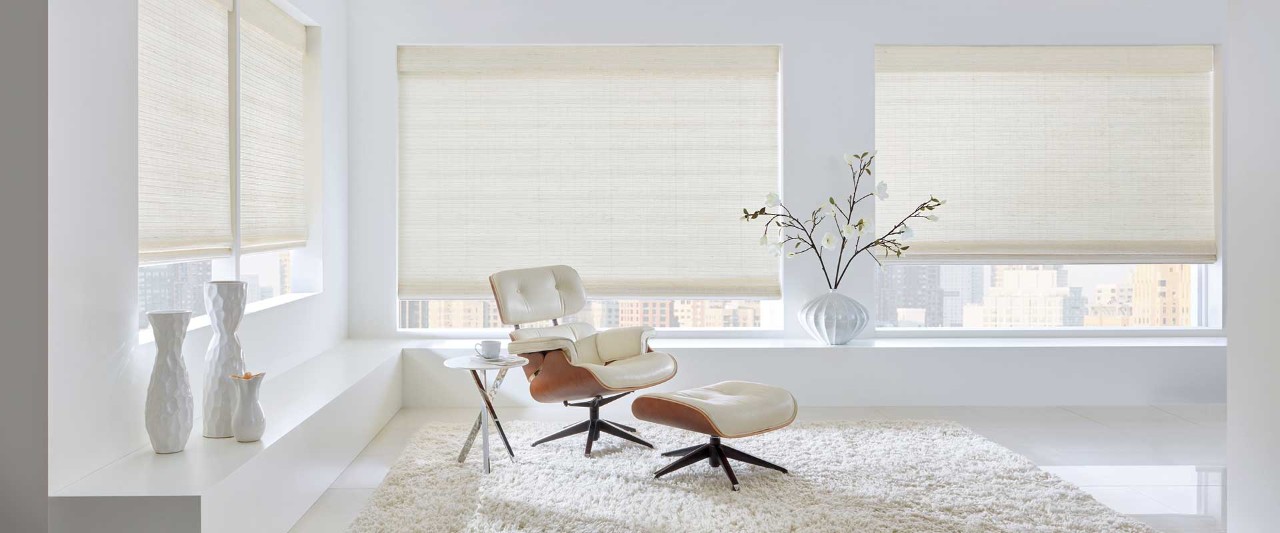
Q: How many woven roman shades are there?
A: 4